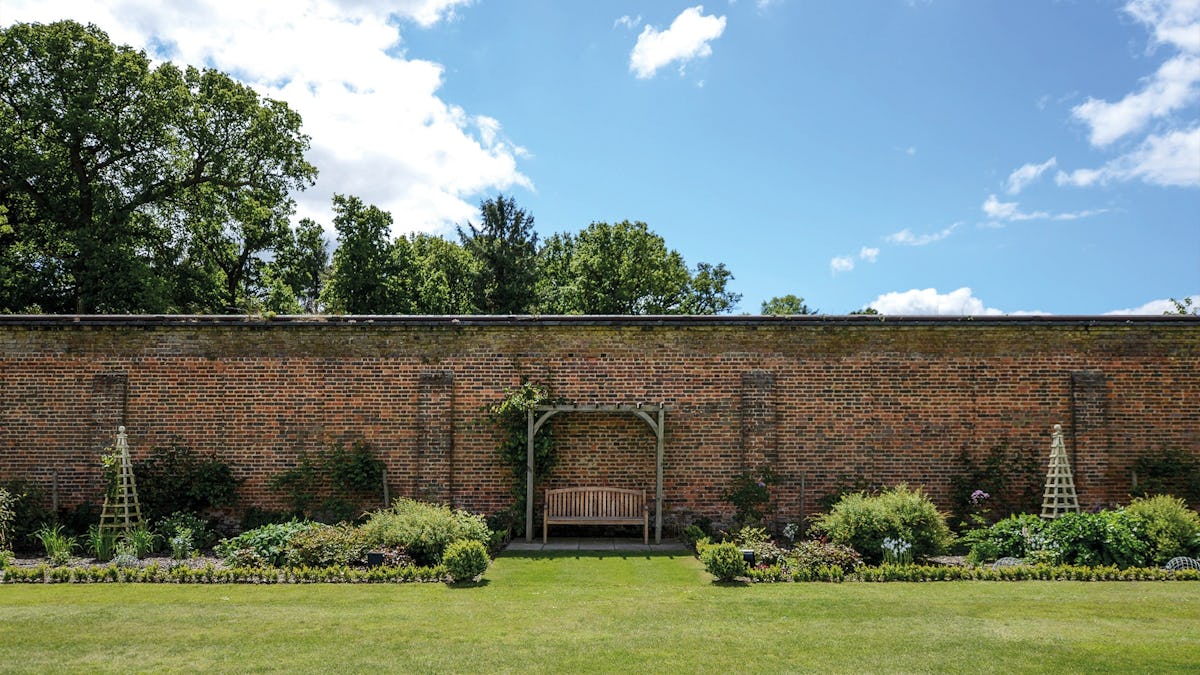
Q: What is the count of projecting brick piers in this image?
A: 4